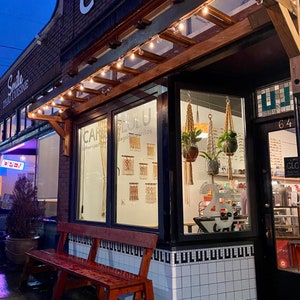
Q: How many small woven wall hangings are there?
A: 7